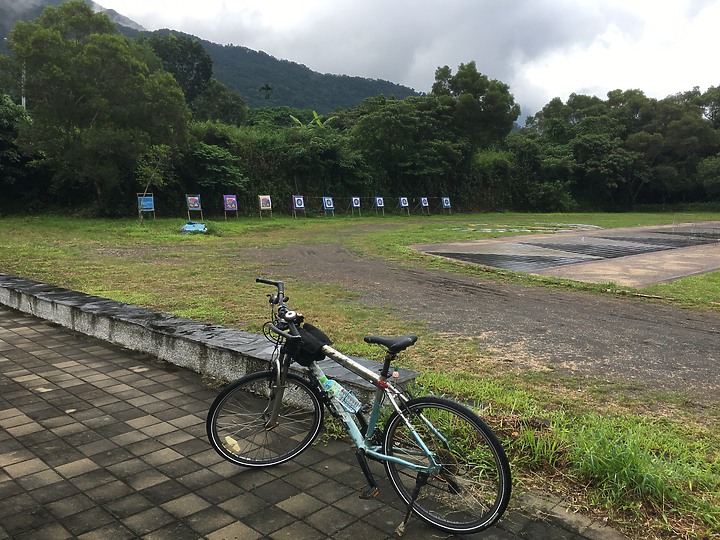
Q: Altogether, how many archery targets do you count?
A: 11